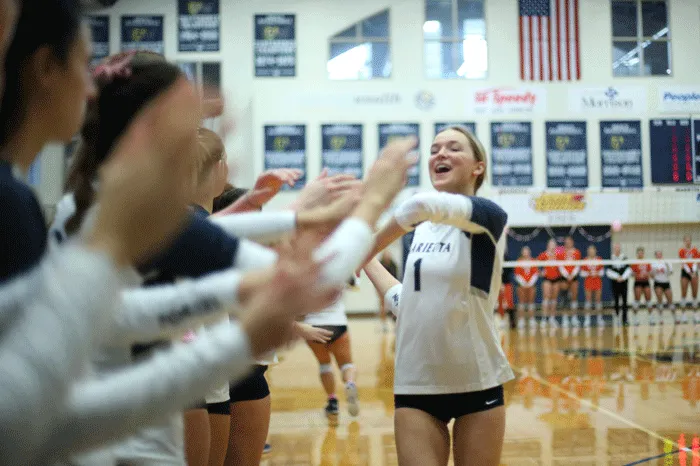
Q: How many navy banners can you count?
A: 11